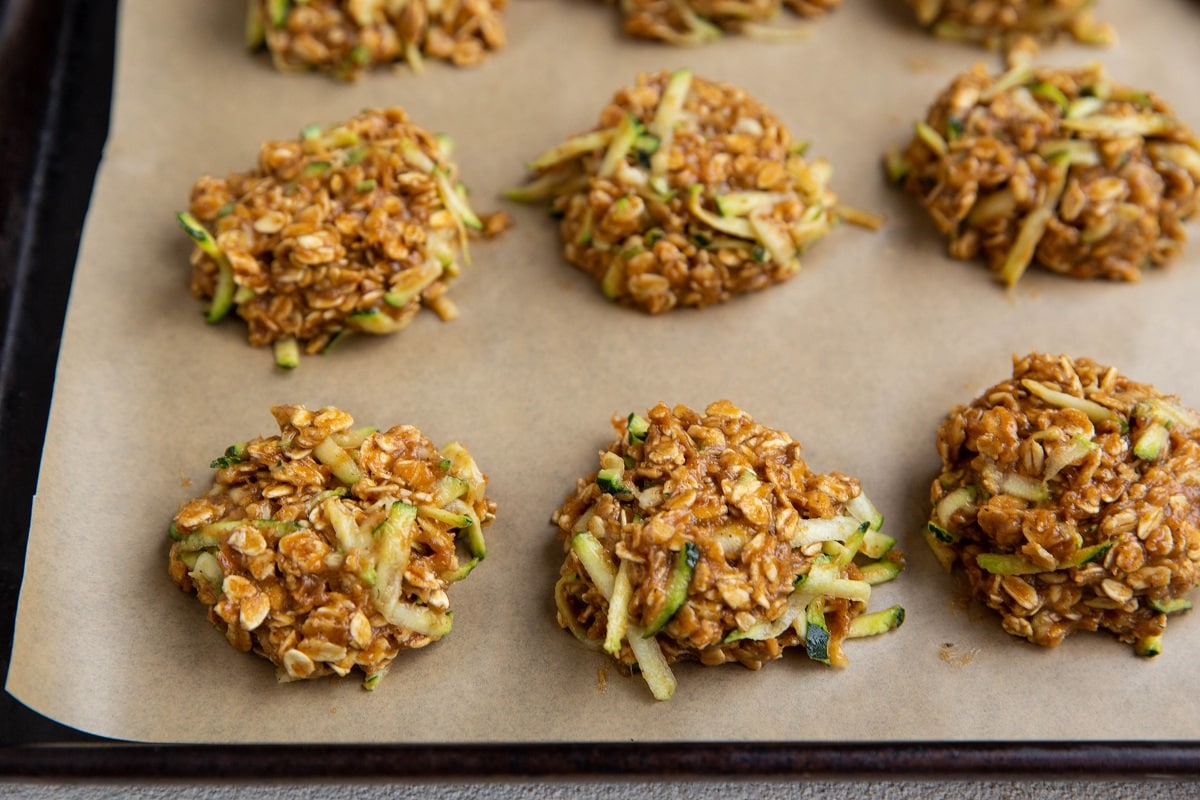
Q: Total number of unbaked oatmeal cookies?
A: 9